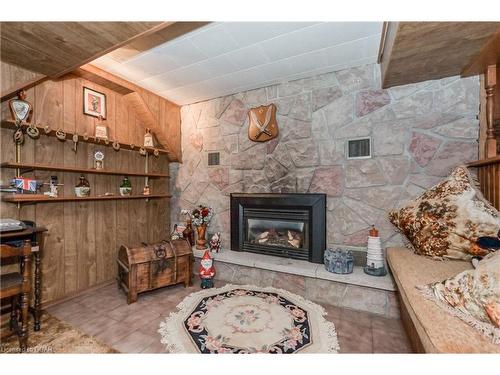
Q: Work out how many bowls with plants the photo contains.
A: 1